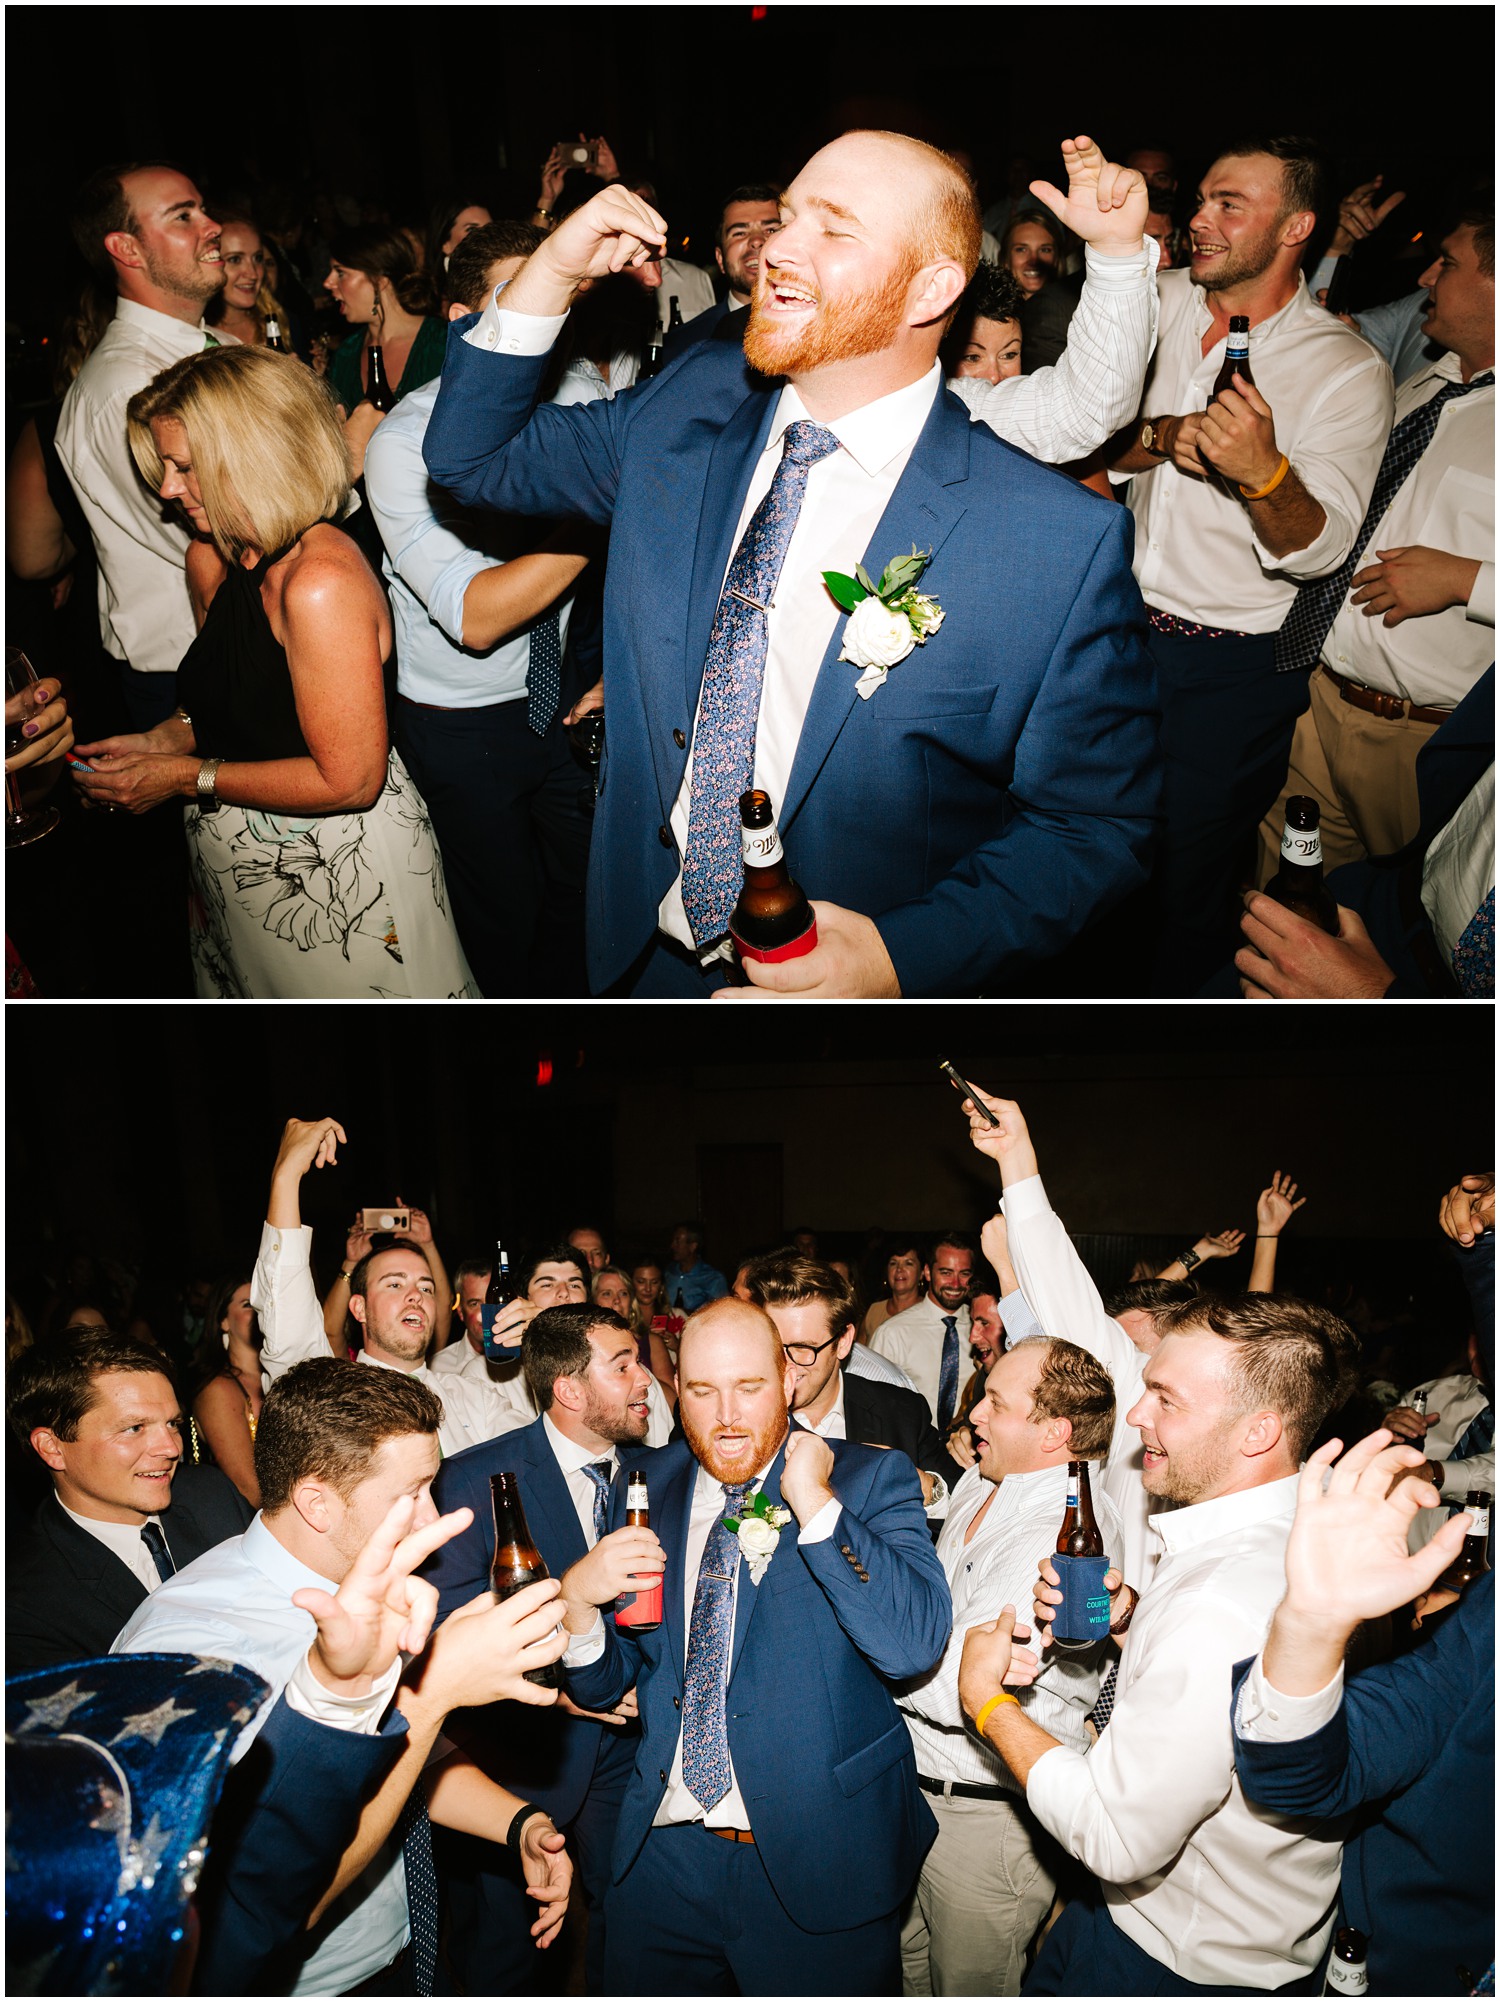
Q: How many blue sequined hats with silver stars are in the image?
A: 1